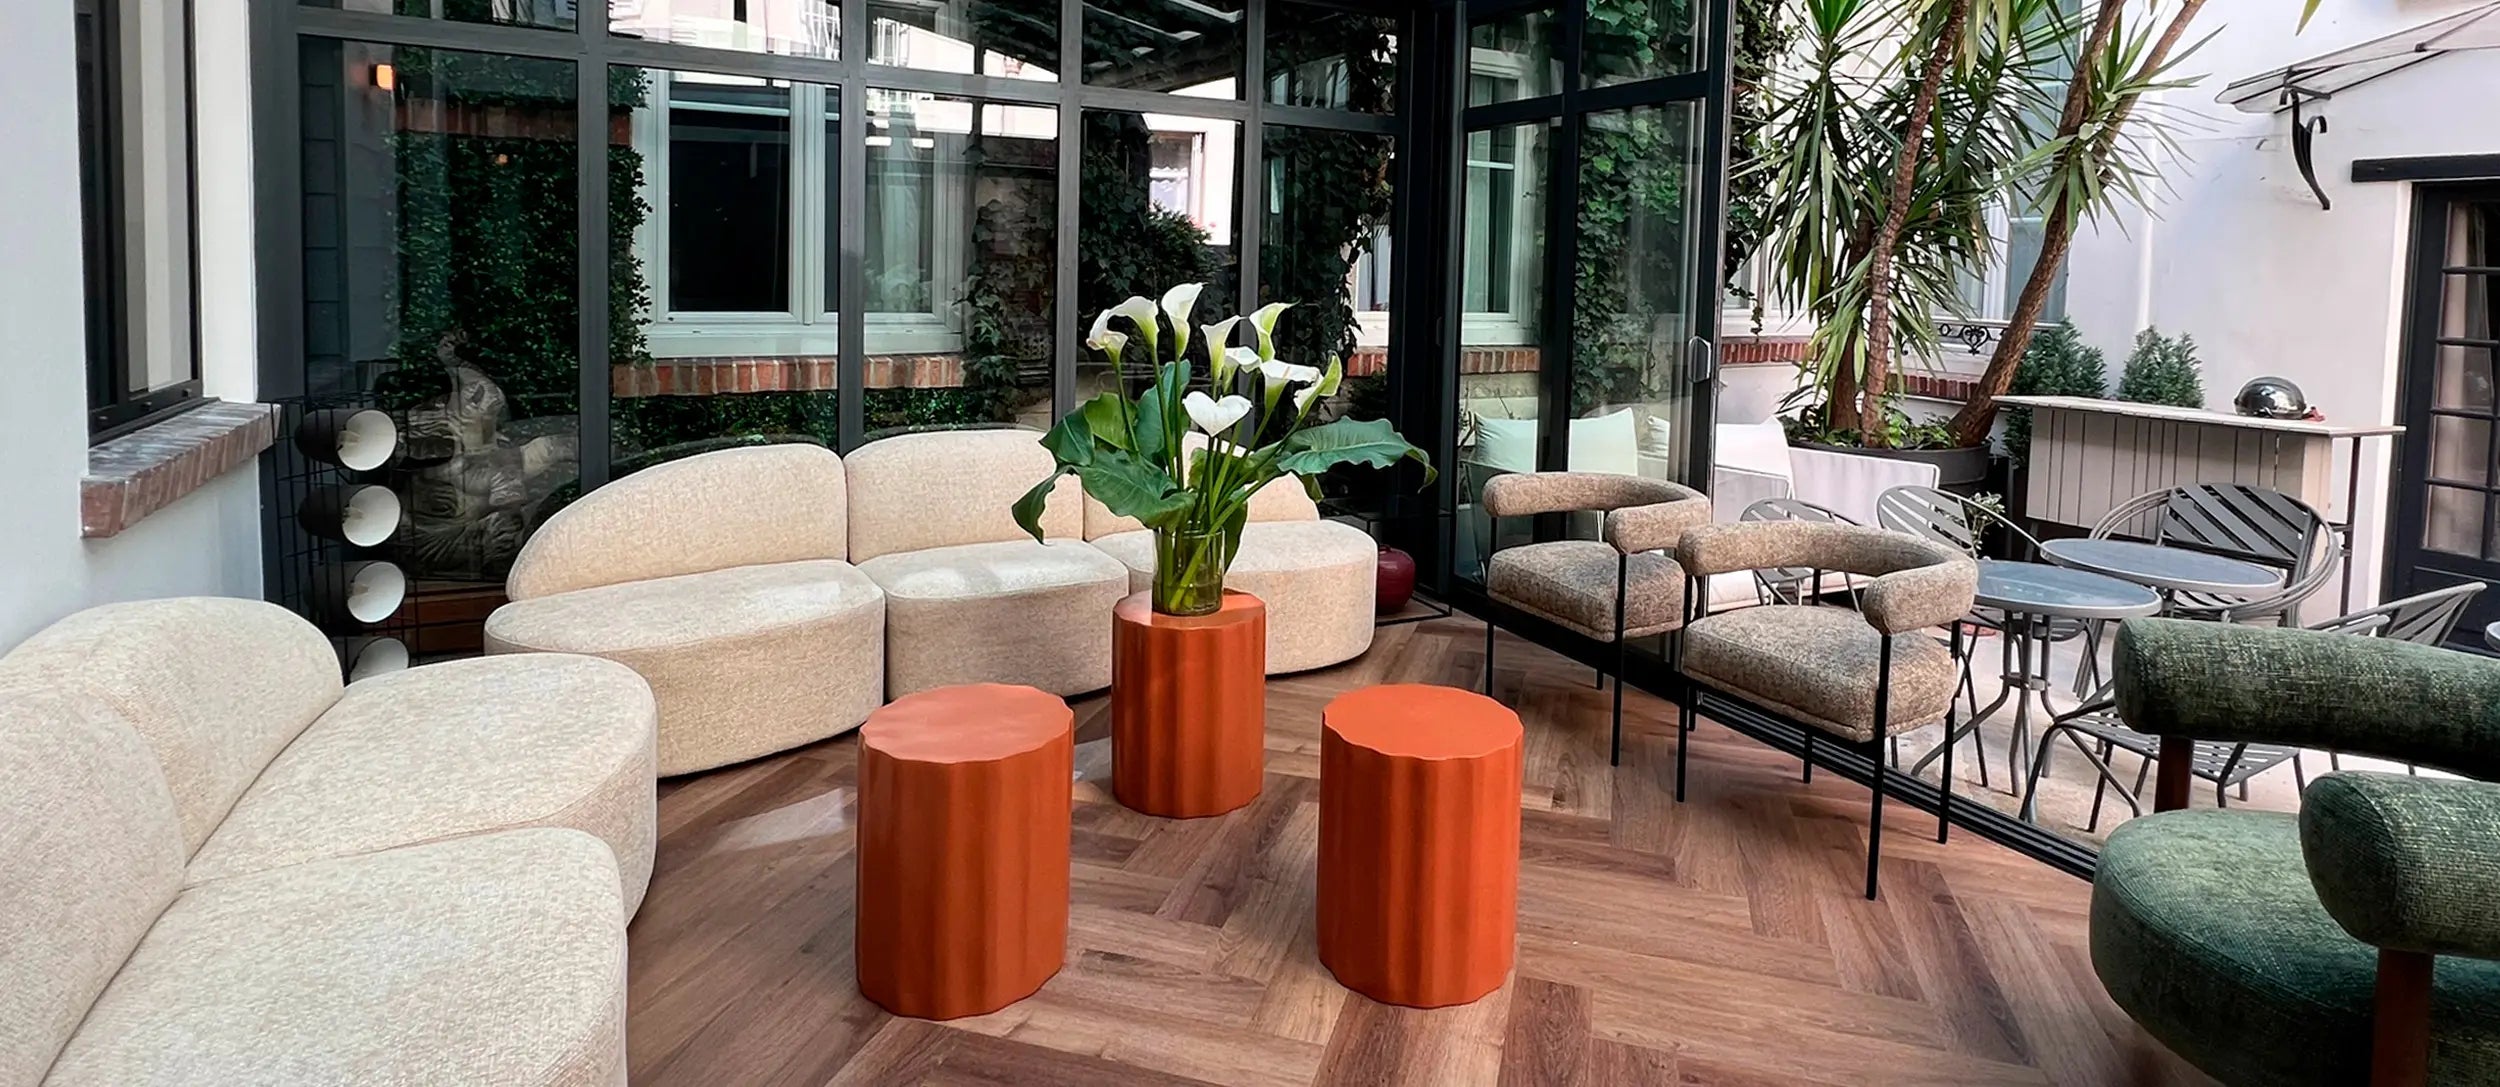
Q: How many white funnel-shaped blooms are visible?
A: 9